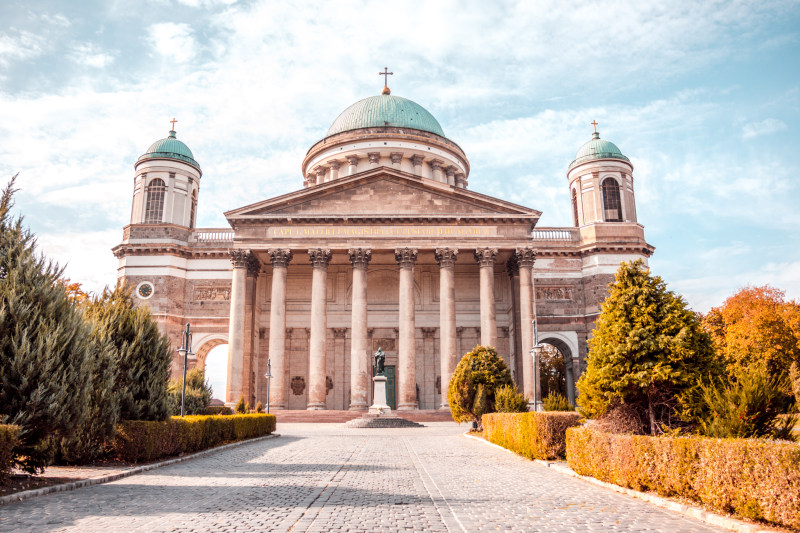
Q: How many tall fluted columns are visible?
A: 8